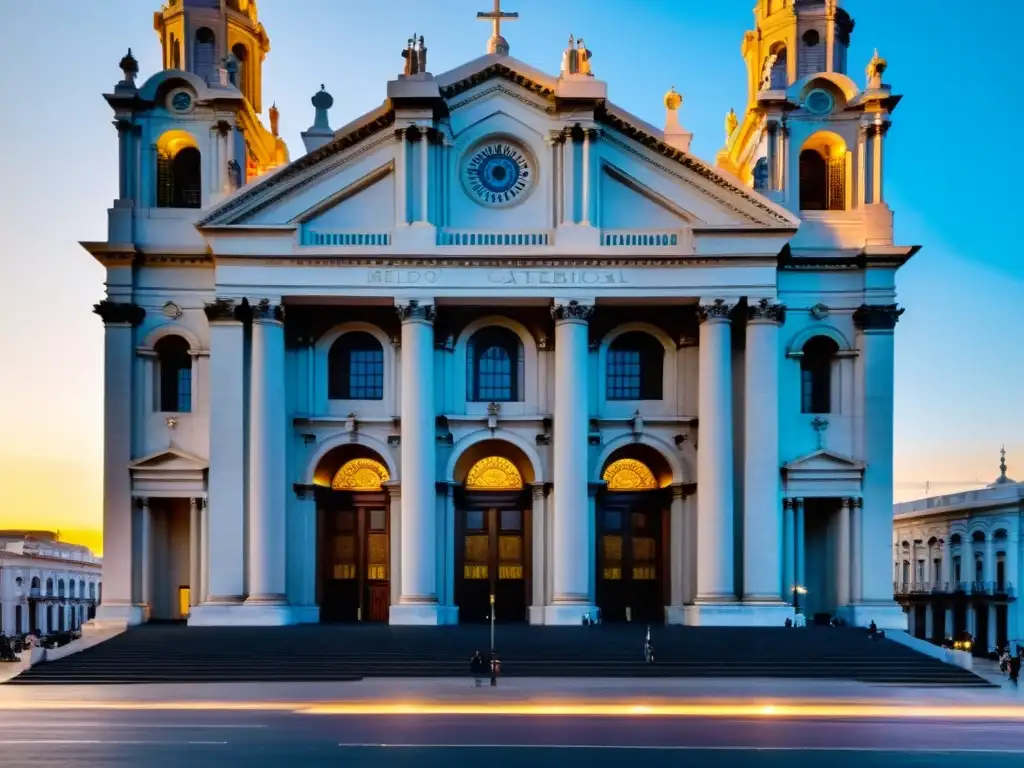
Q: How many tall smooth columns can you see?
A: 6